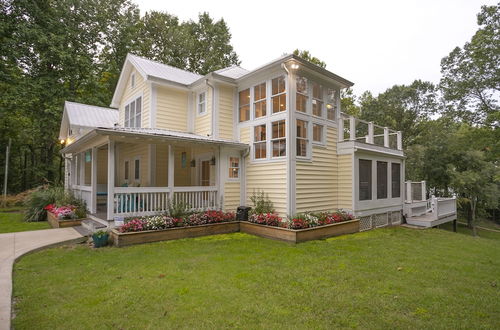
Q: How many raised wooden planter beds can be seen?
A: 2